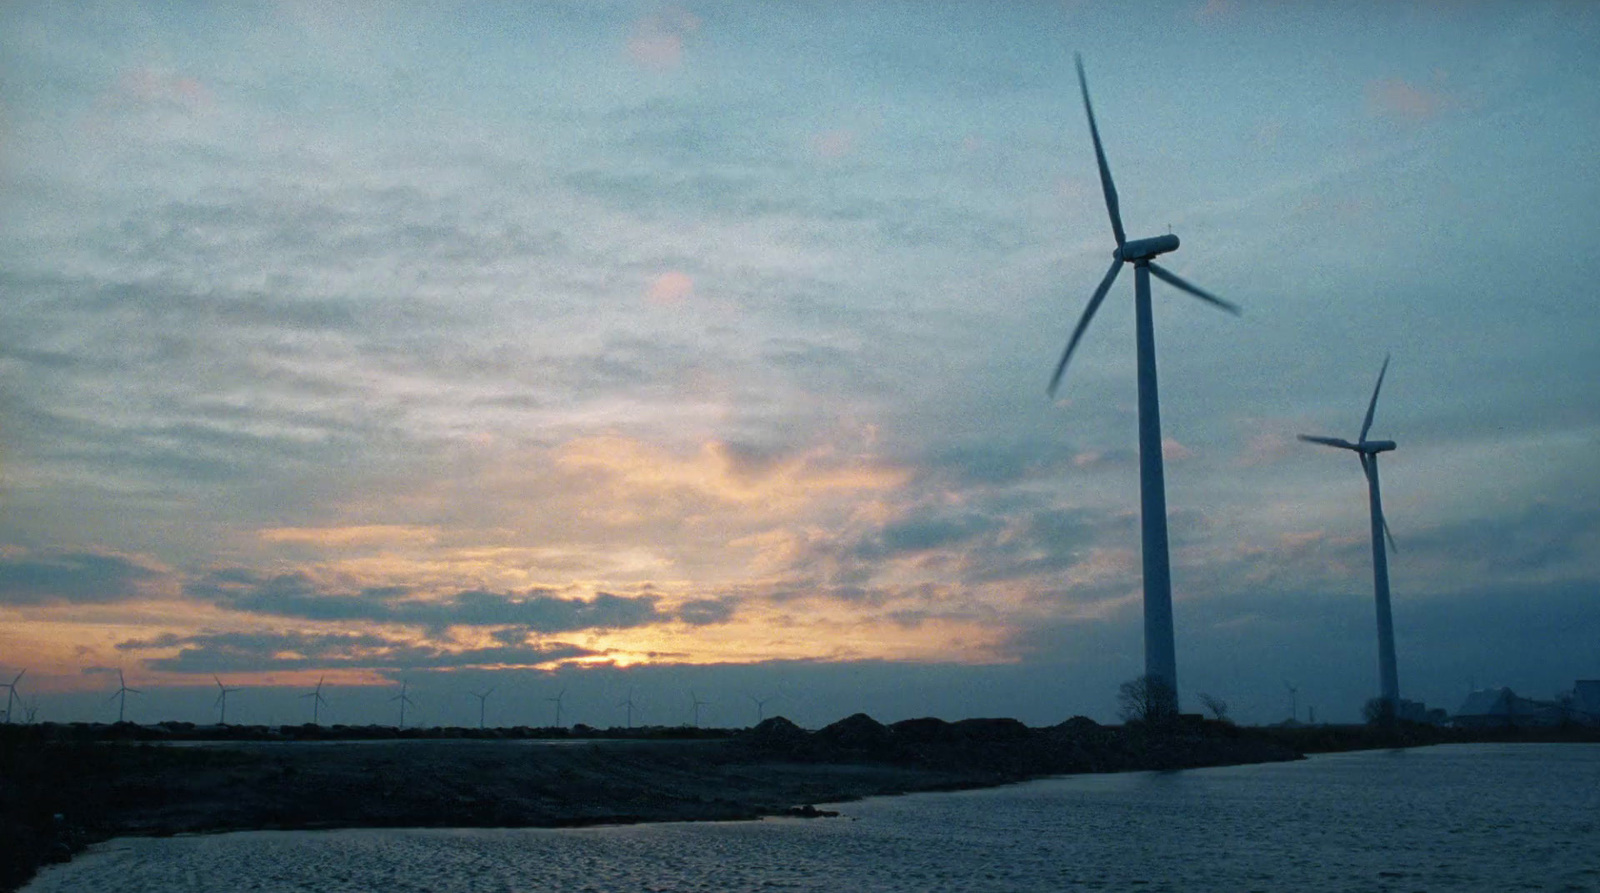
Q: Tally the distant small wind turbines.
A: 11